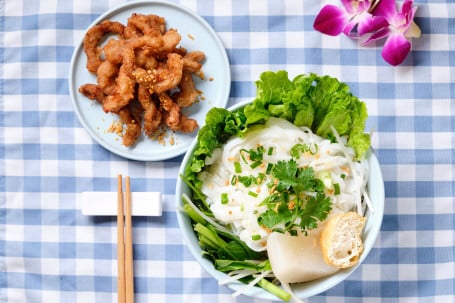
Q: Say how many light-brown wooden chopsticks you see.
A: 2